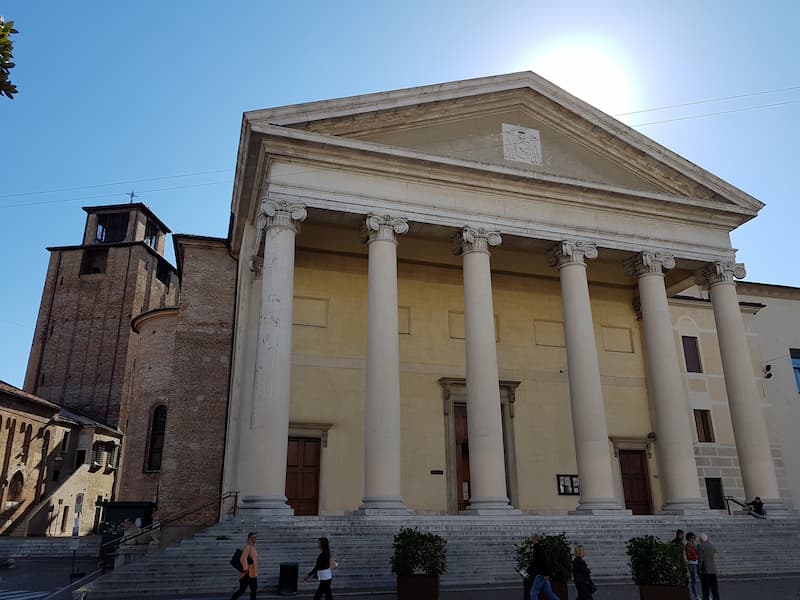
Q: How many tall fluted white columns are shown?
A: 6